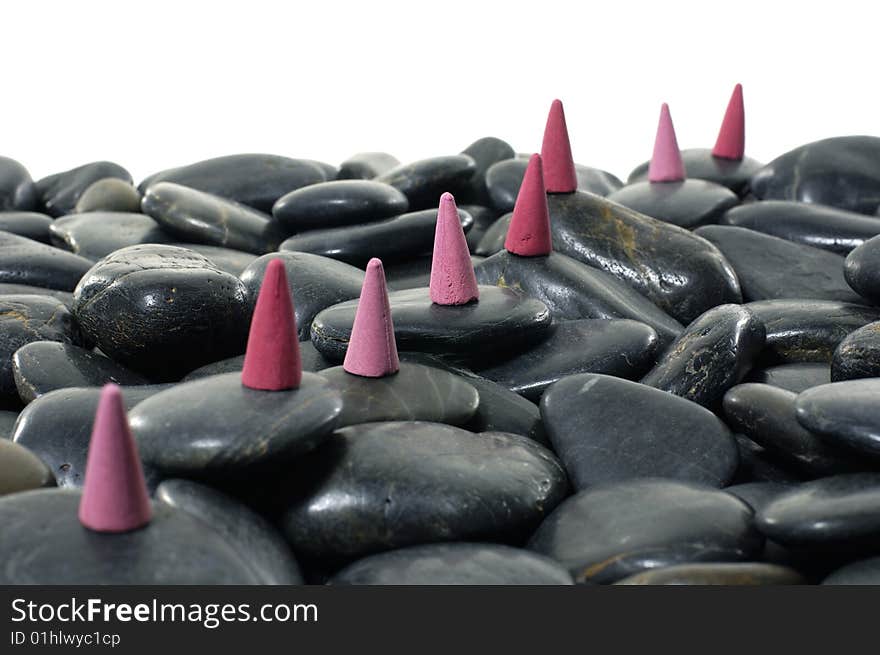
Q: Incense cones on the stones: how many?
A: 8